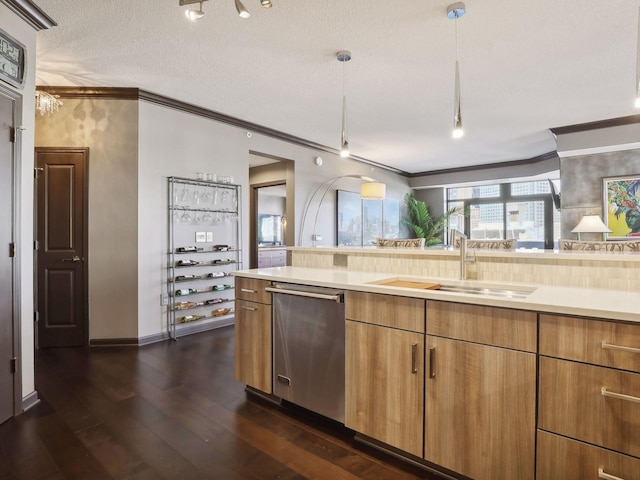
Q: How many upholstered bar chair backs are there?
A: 3